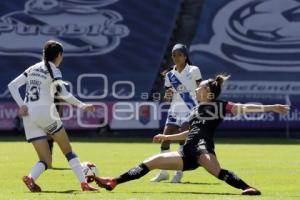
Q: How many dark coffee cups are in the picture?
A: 0